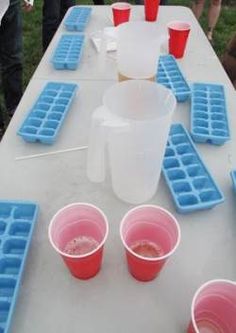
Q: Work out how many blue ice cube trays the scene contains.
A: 8